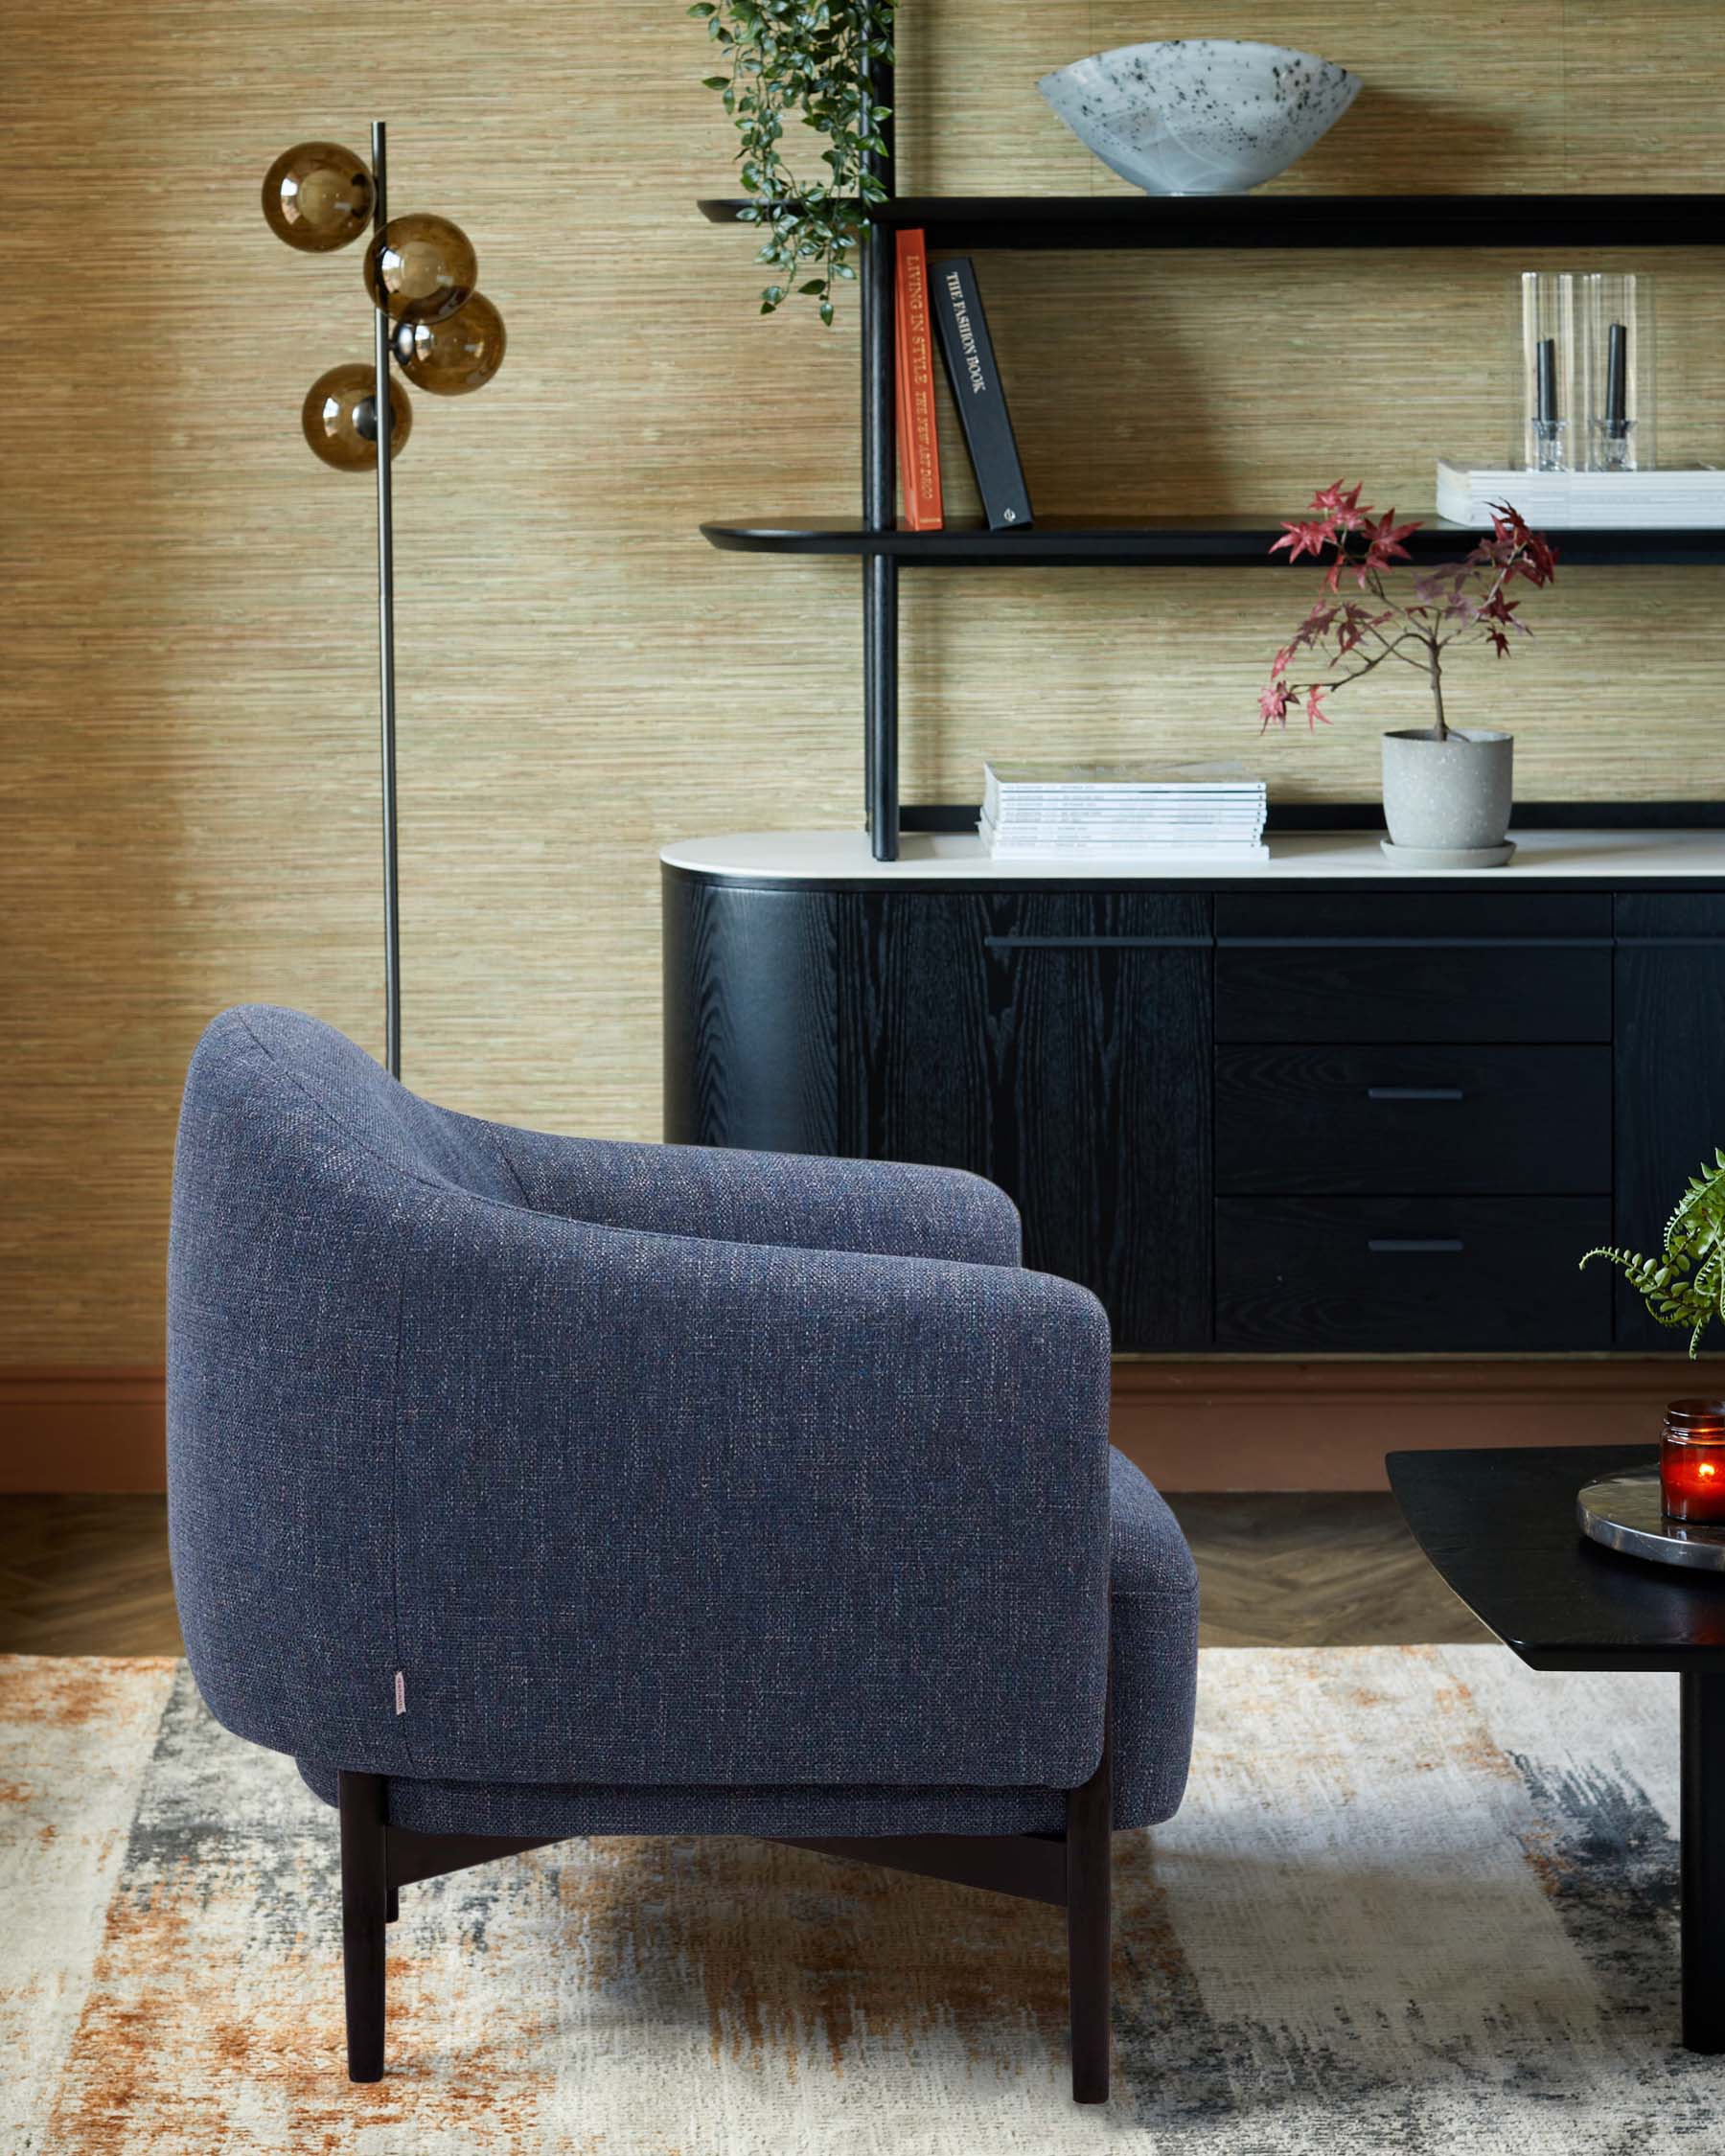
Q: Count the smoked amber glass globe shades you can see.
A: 4